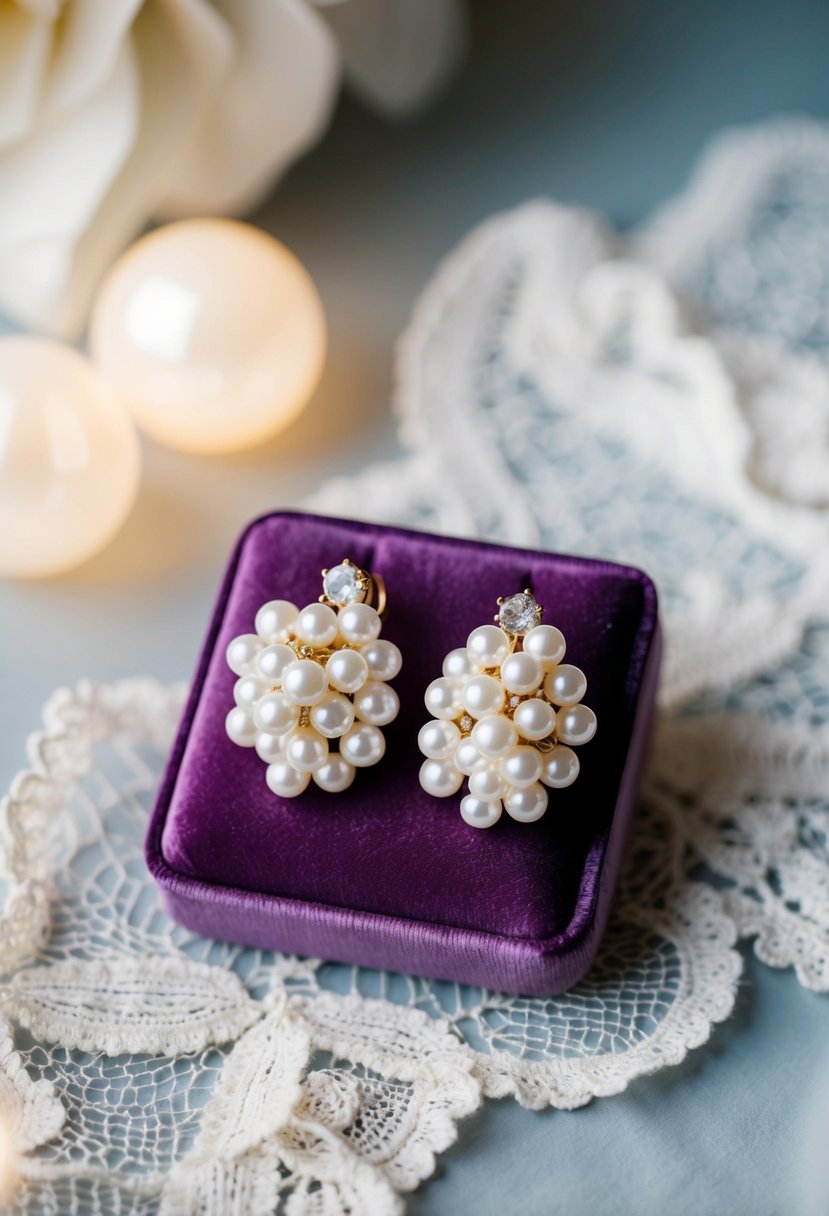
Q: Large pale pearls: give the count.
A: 2